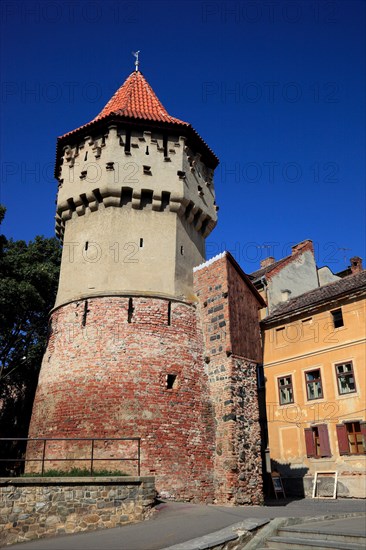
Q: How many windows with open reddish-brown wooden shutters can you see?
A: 2